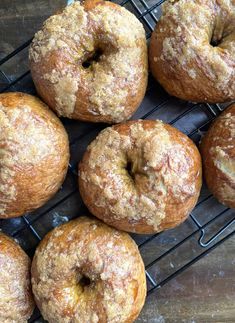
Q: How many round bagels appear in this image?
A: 7